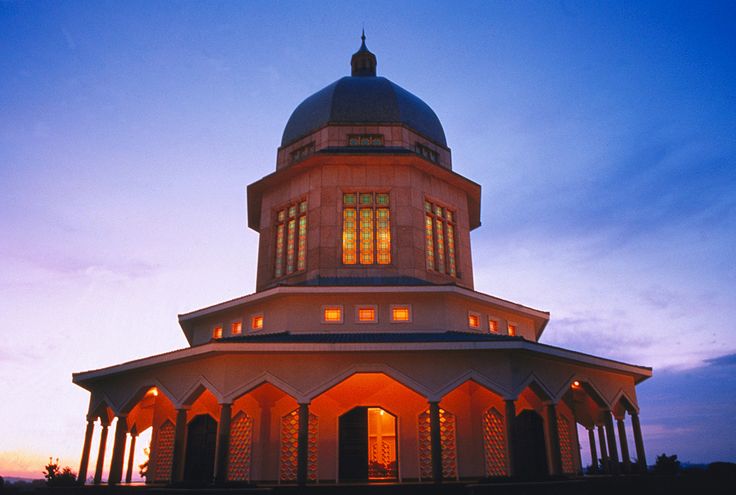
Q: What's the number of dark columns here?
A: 15